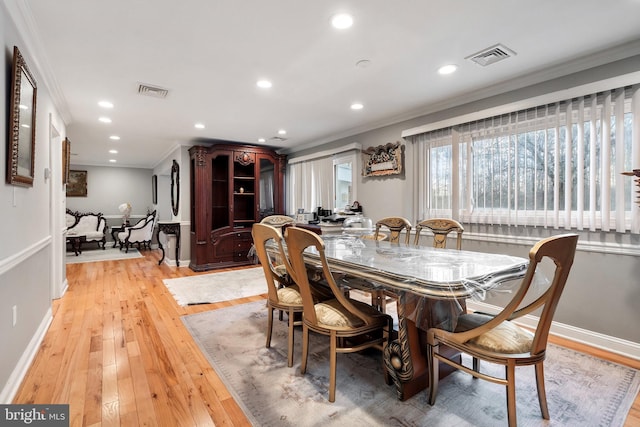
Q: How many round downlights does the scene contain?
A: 12